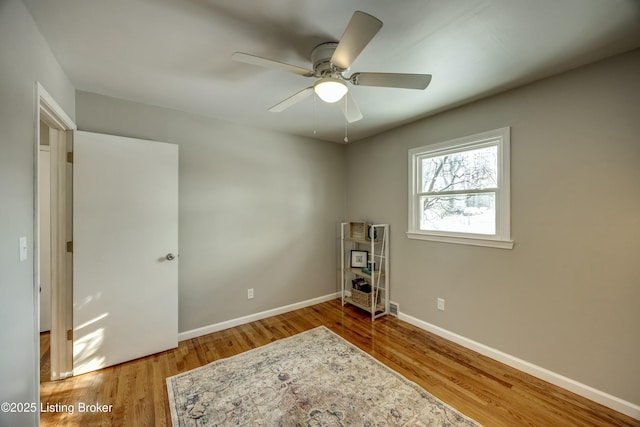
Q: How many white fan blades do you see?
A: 5